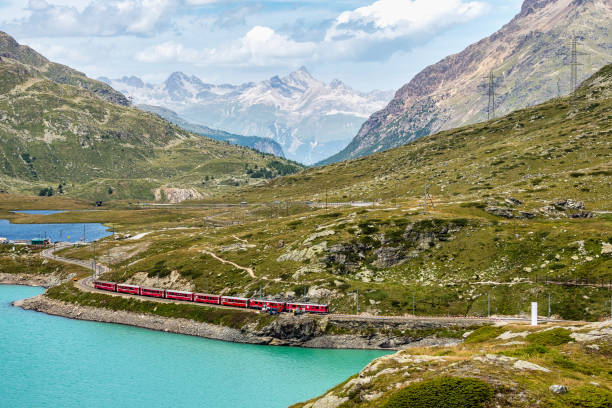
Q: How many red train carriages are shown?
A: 8